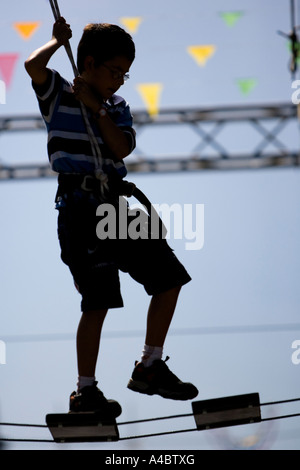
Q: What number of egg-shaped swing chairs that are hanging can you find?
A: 0